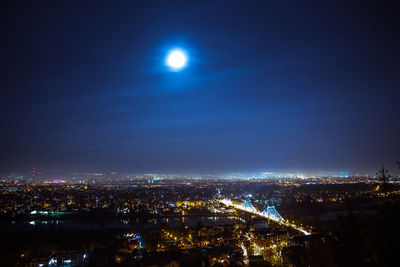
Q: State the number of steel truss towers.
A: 2